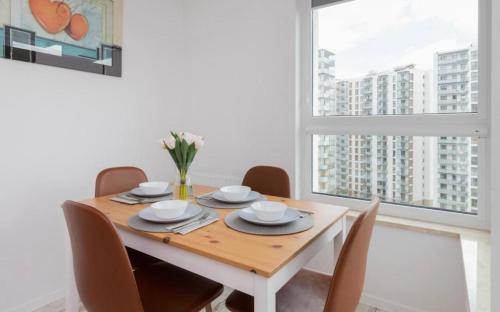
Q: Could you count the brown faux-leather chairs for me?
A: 4